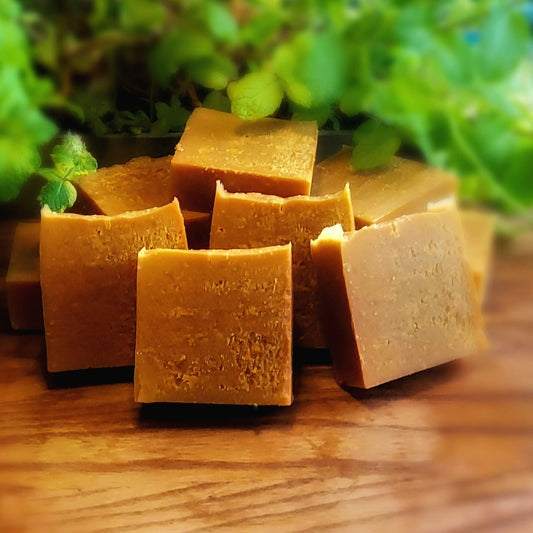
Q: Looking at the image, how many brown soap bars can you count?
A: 9